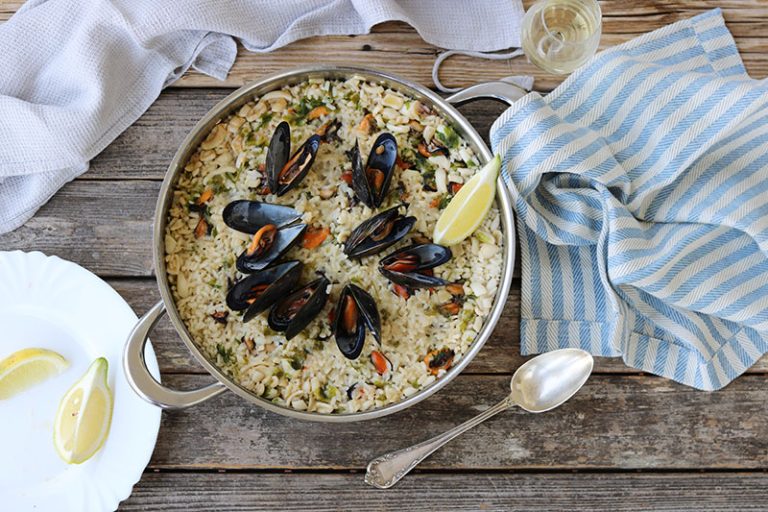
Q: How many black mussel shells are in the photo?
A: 8